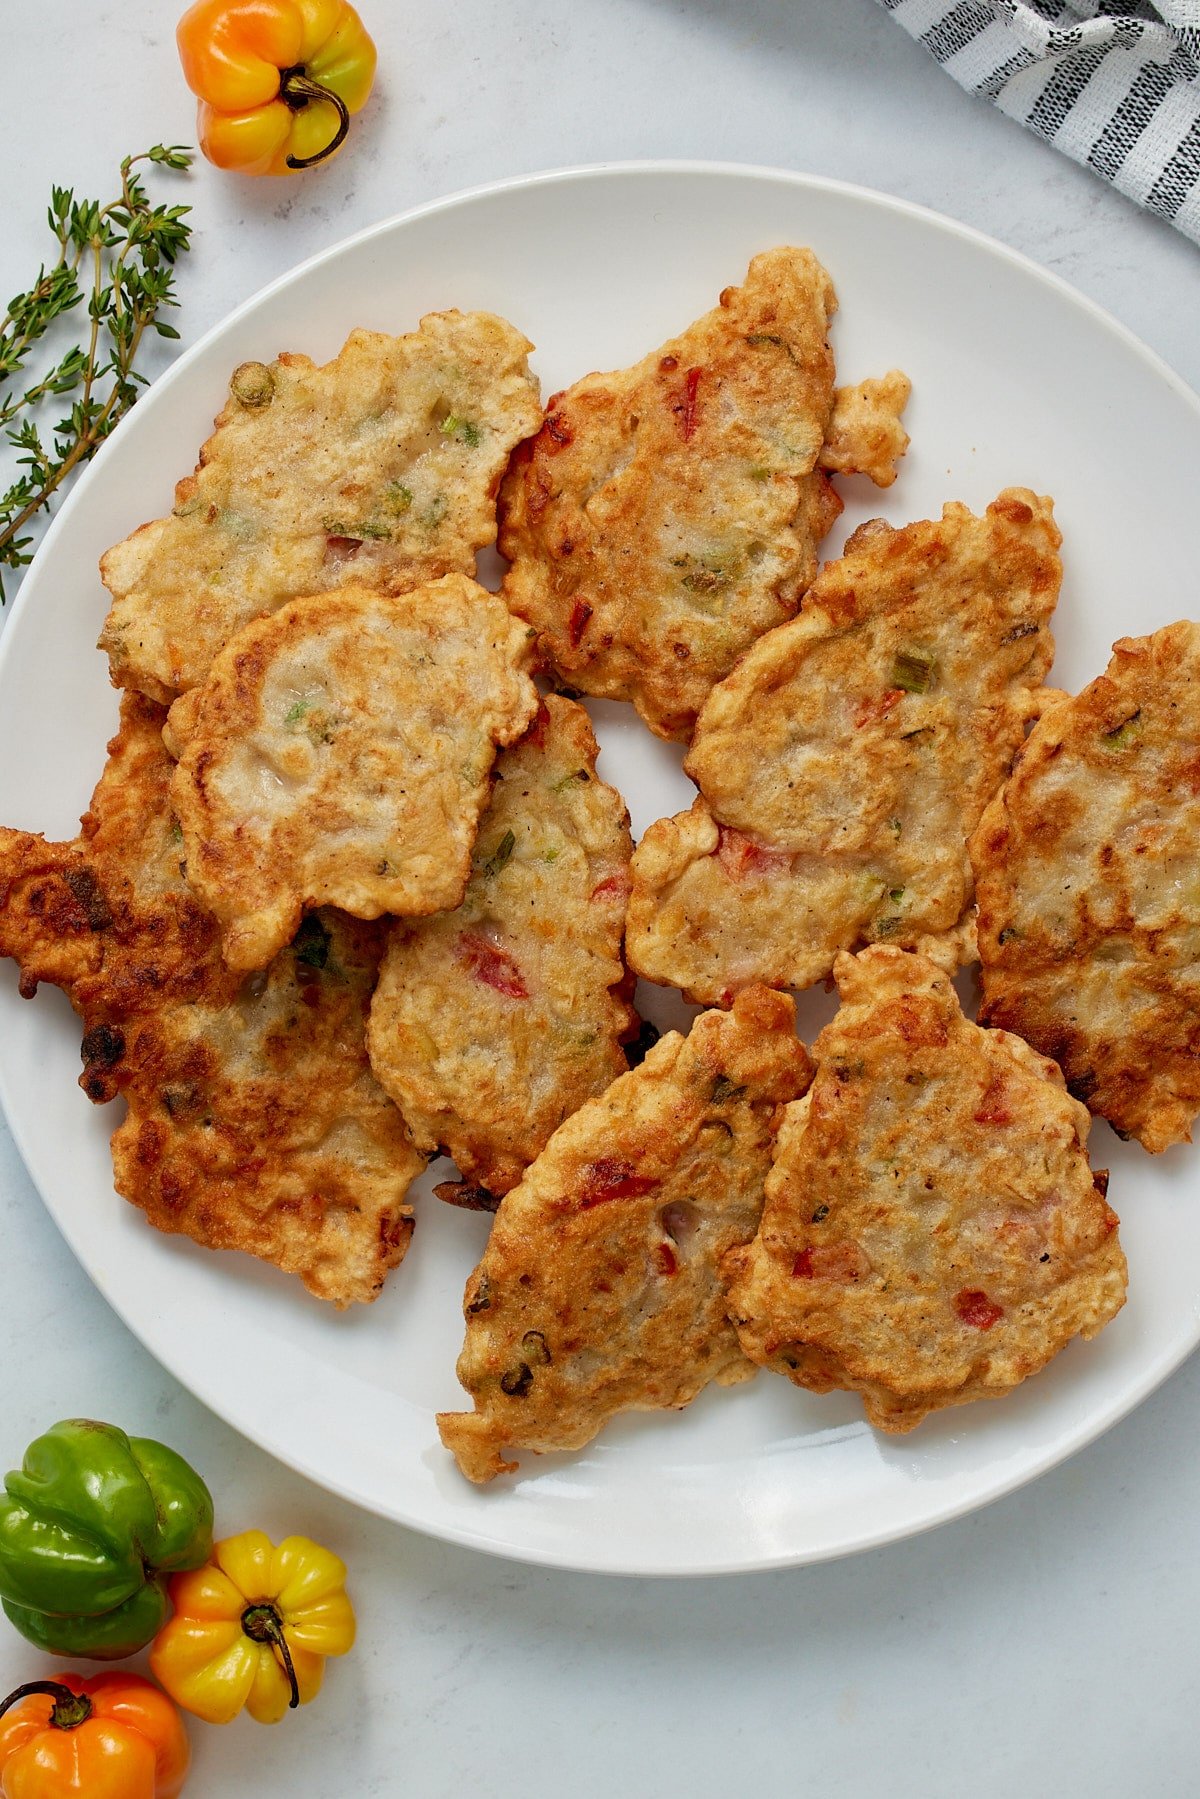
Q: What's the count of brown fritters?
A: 9